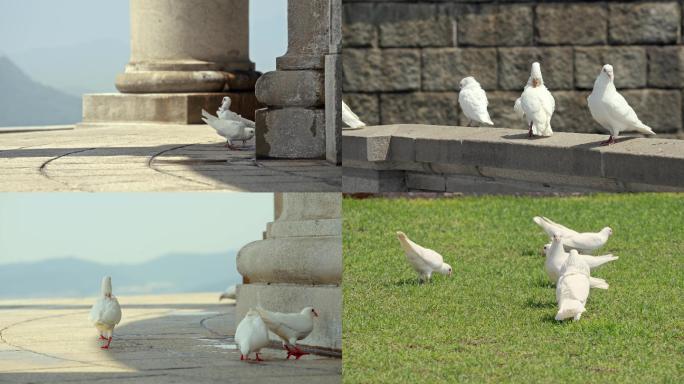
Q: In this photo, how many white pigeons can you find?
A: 15